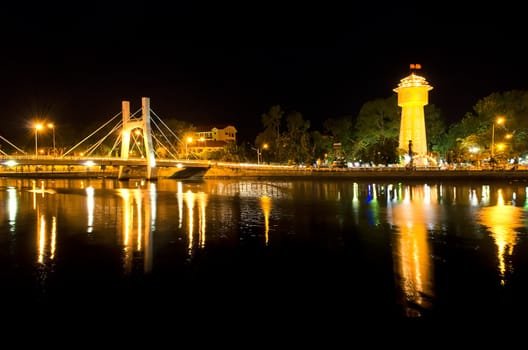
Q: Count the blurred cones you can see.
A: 0